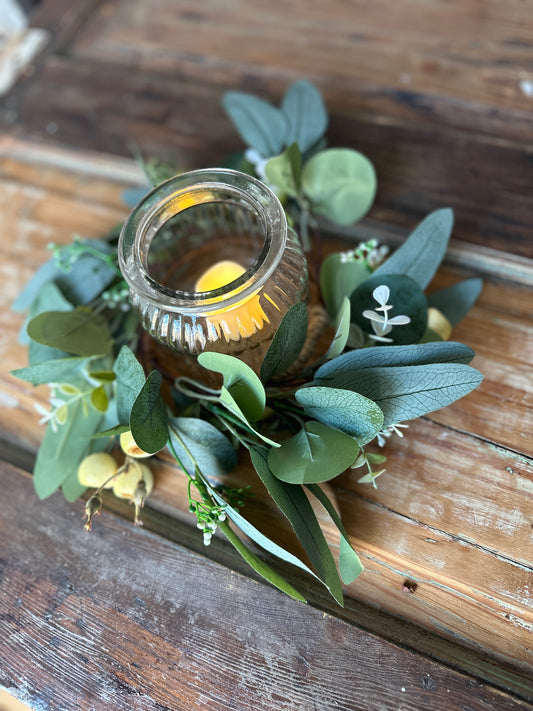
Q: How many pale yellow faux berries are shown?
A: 4